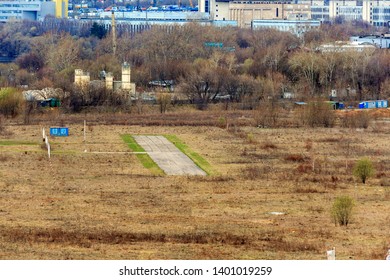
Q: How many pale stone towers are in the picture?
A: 3